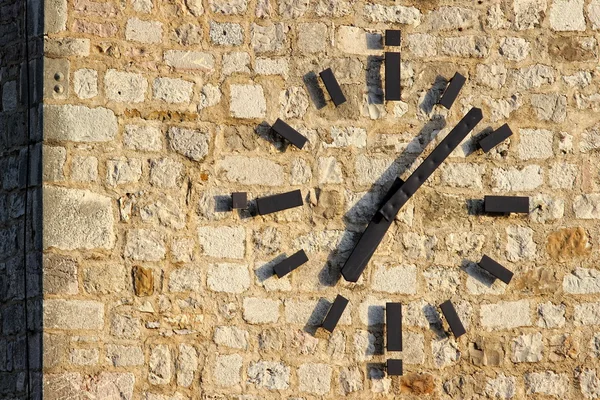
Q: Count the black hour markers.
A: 12